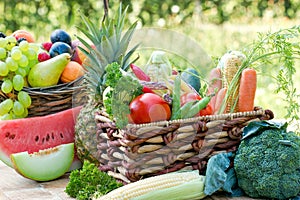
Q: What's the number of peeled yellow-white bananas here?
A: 0